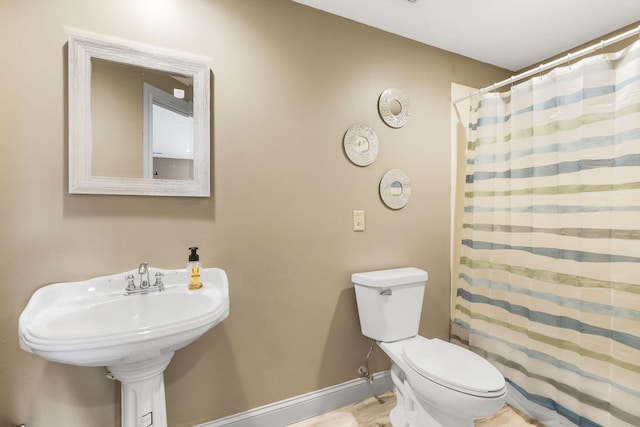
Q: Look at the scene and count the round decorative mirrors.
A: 3